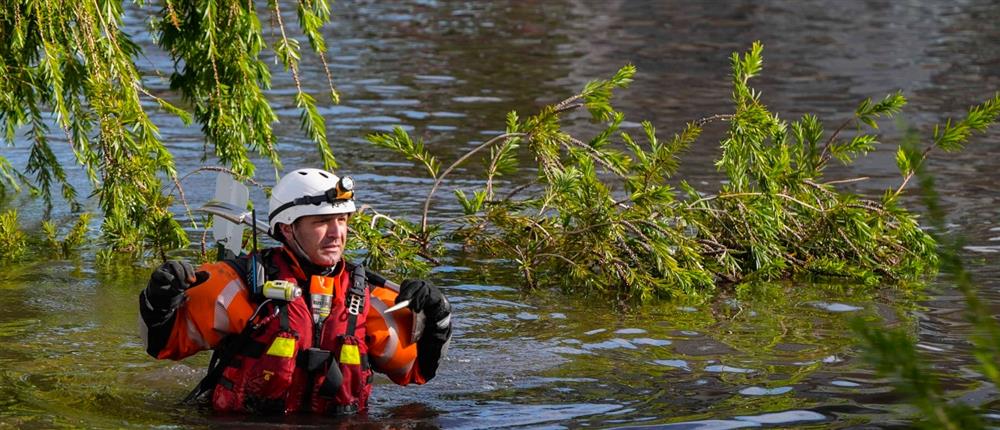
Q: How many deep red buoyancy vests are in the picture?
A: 1